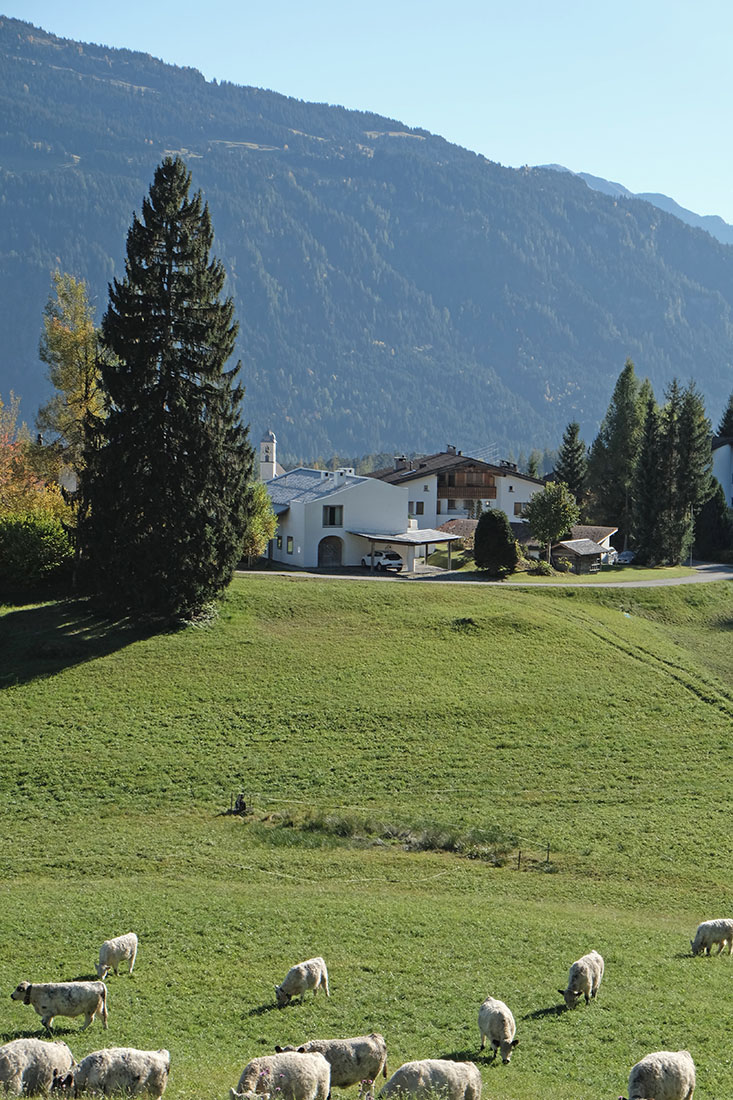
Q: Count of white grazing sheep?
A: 12